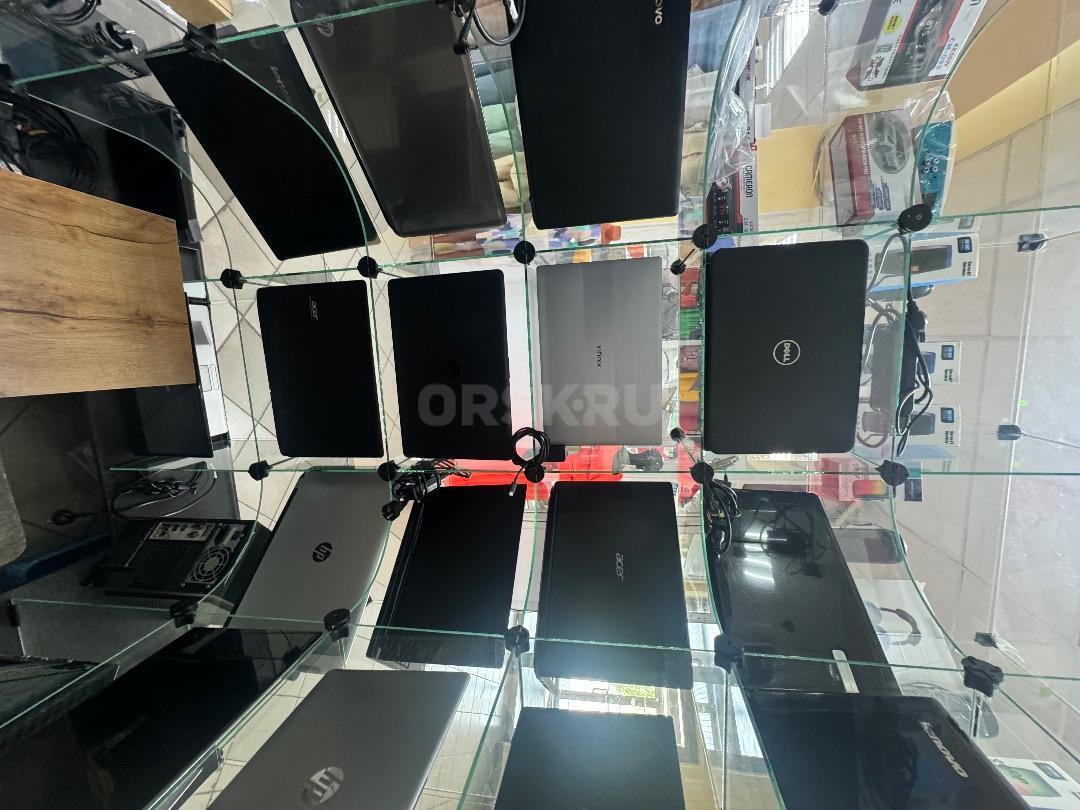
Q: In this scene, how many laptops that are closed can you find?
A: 15